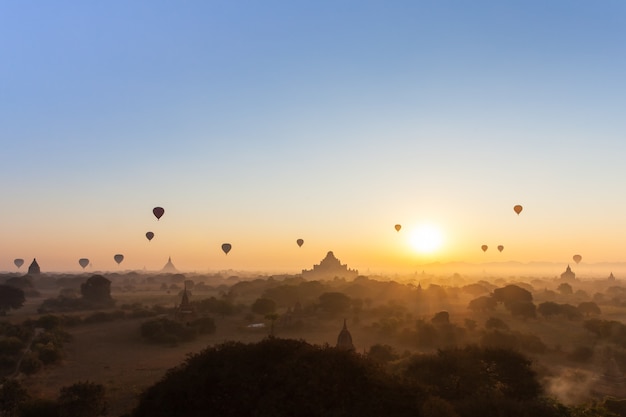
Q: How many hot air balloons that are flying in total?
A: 12